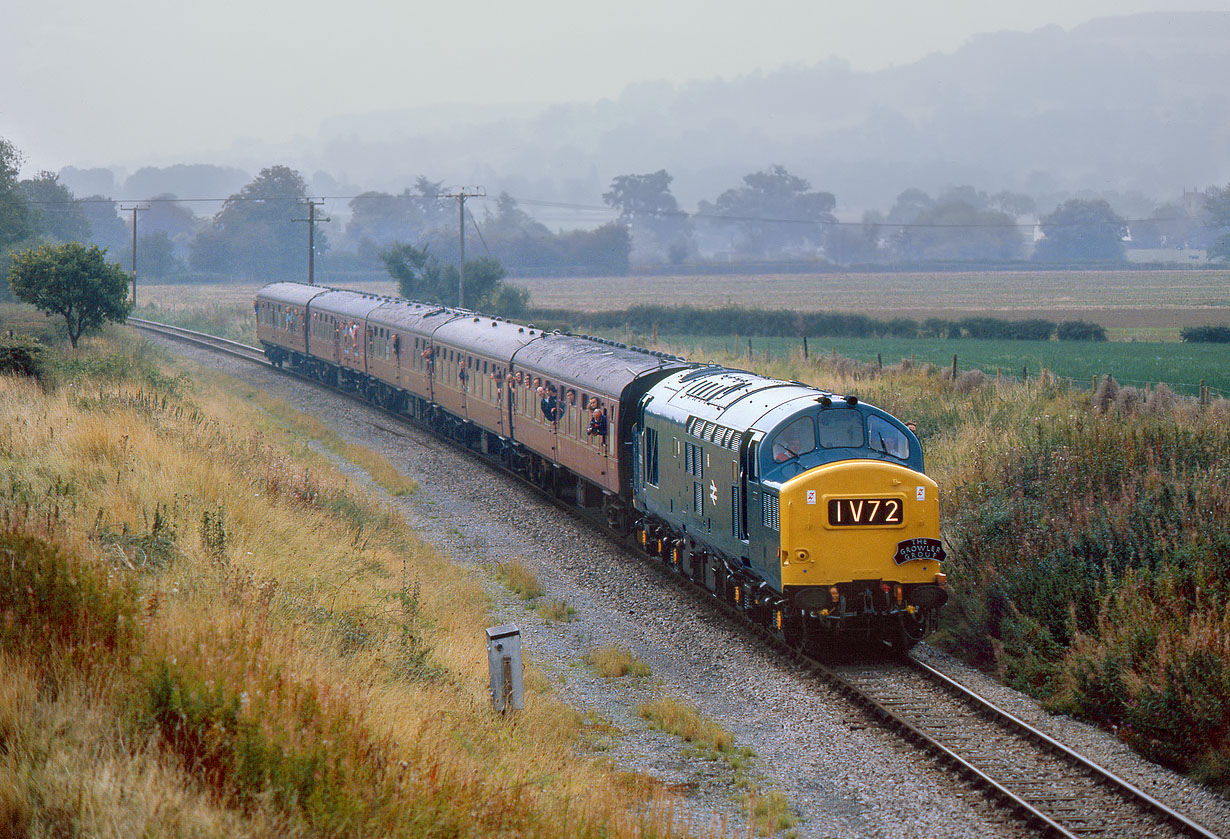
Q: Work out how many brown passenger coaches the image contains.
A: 5